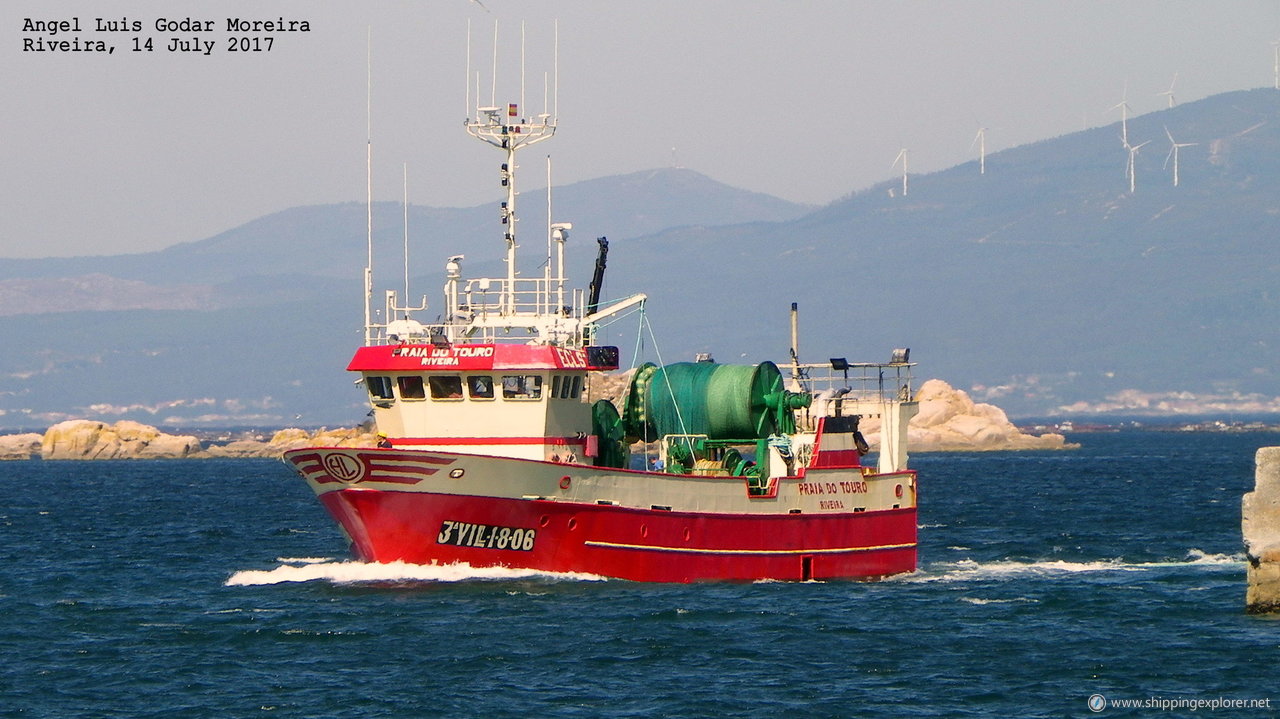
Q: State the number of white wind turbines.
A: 7